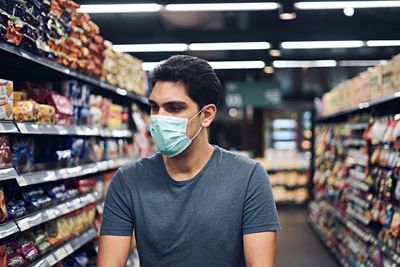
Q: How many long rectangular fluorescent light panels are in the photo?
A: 11